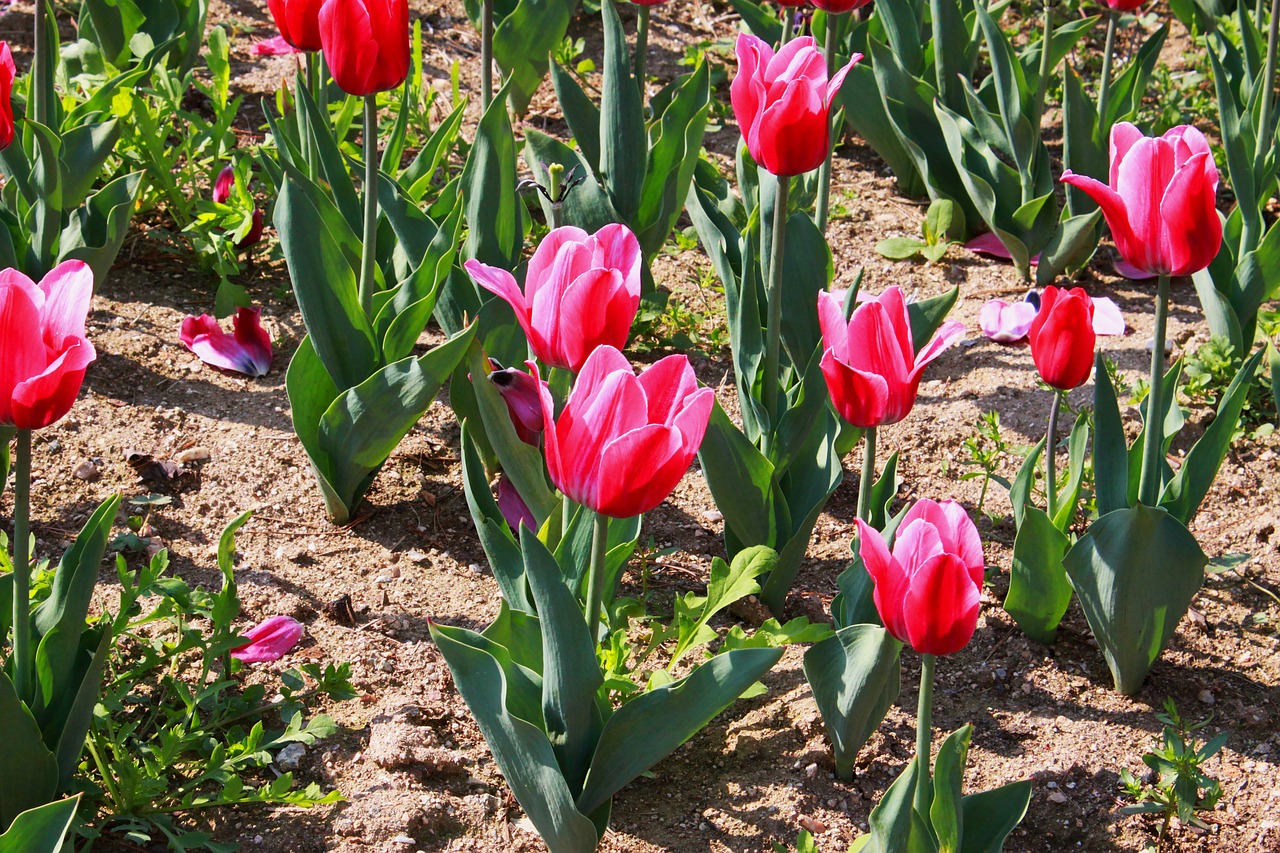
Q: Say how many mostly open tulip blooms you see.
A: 7